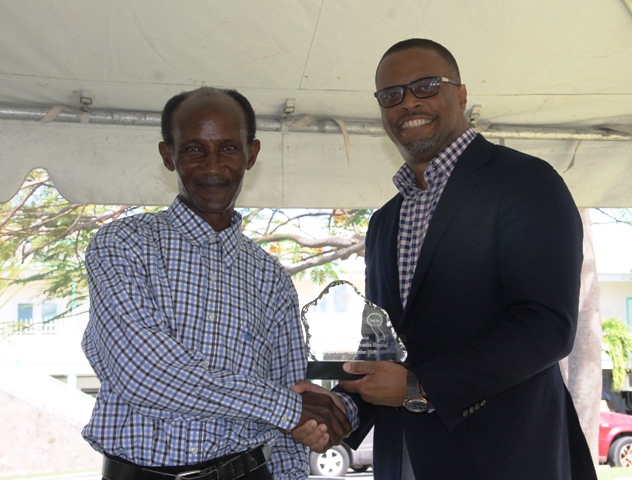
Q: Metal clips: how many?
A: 3